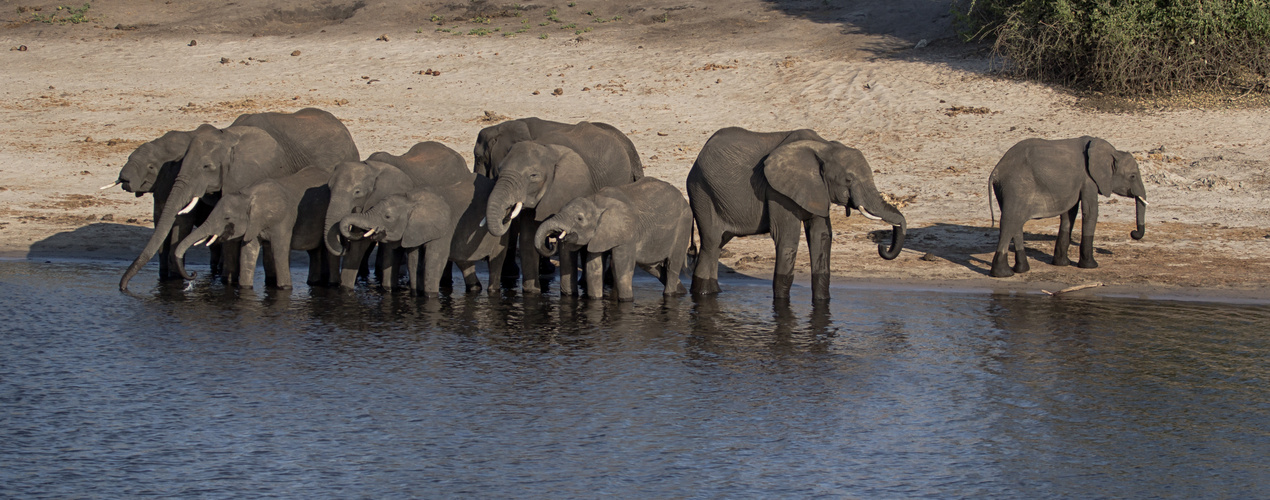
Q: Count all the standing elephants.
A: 10